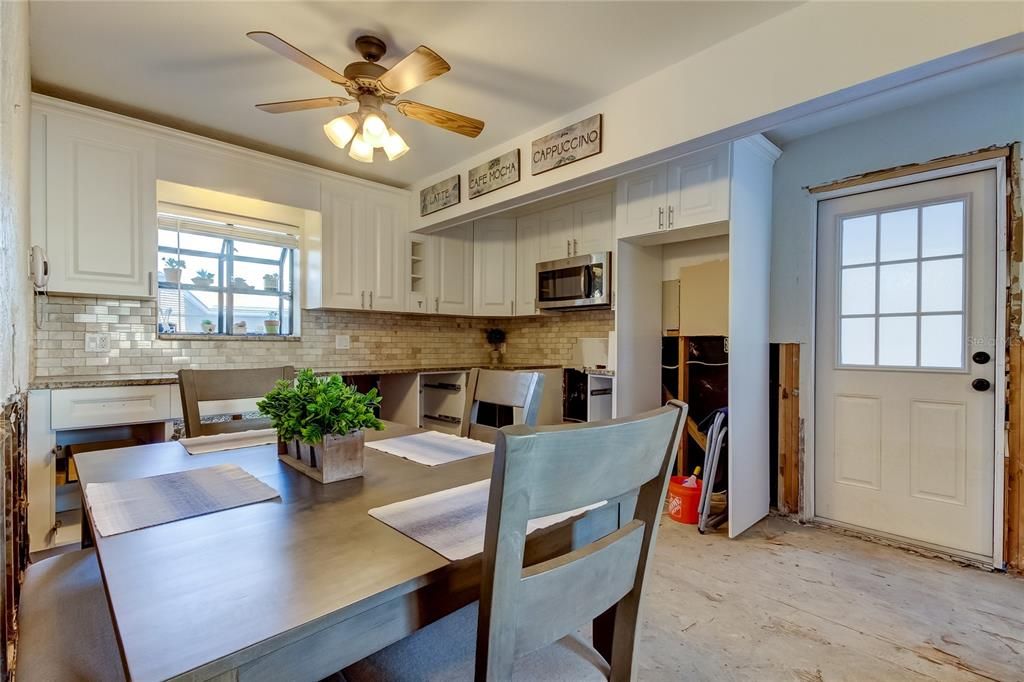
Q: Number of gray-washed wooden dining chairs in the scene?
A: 3